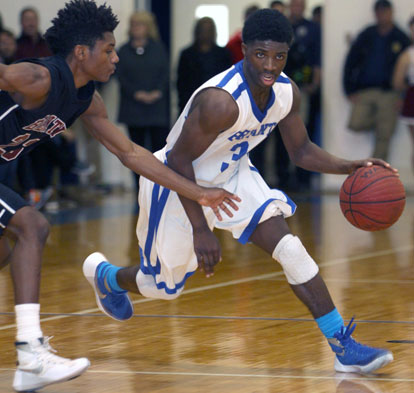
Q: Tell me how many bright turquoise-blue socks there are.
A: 2